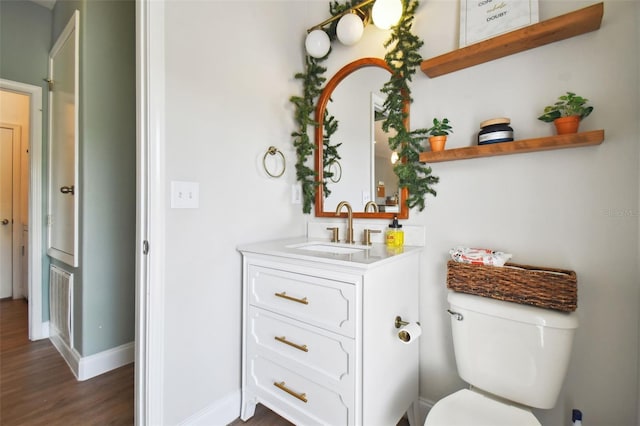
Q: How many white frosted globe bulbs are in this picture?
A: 3